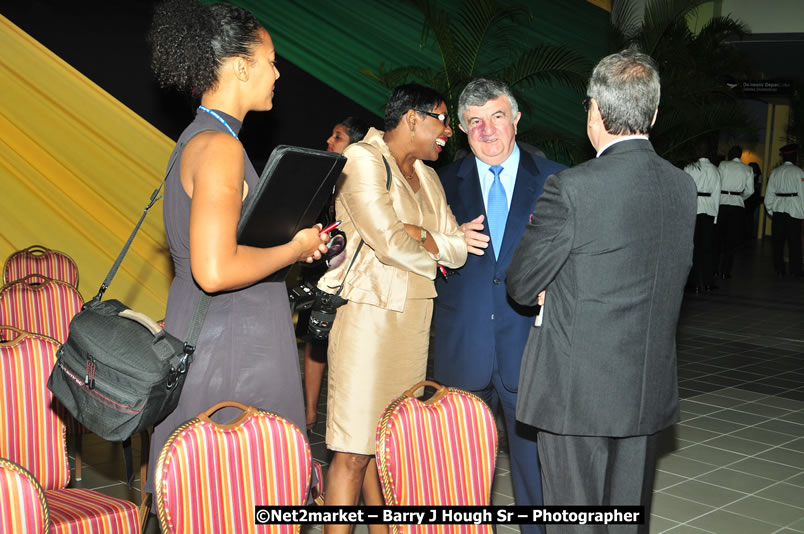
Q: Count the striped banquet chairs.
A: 6